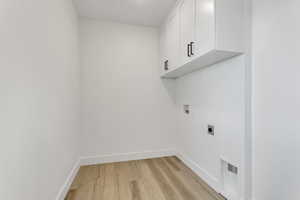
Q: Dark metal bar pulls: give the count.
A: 3